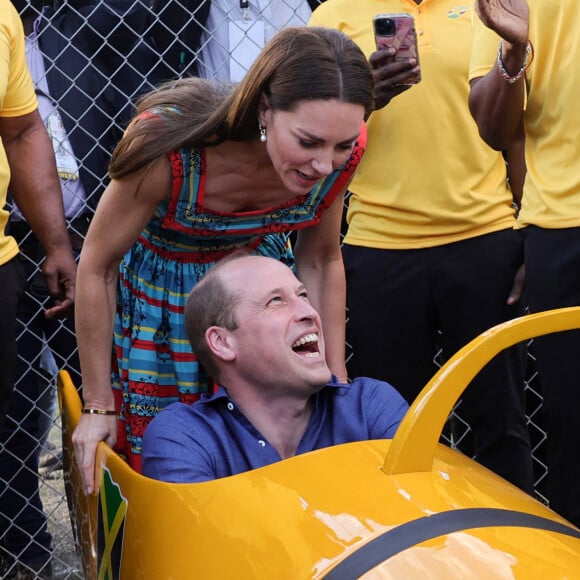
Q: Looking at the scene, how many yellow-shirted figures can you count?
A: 3